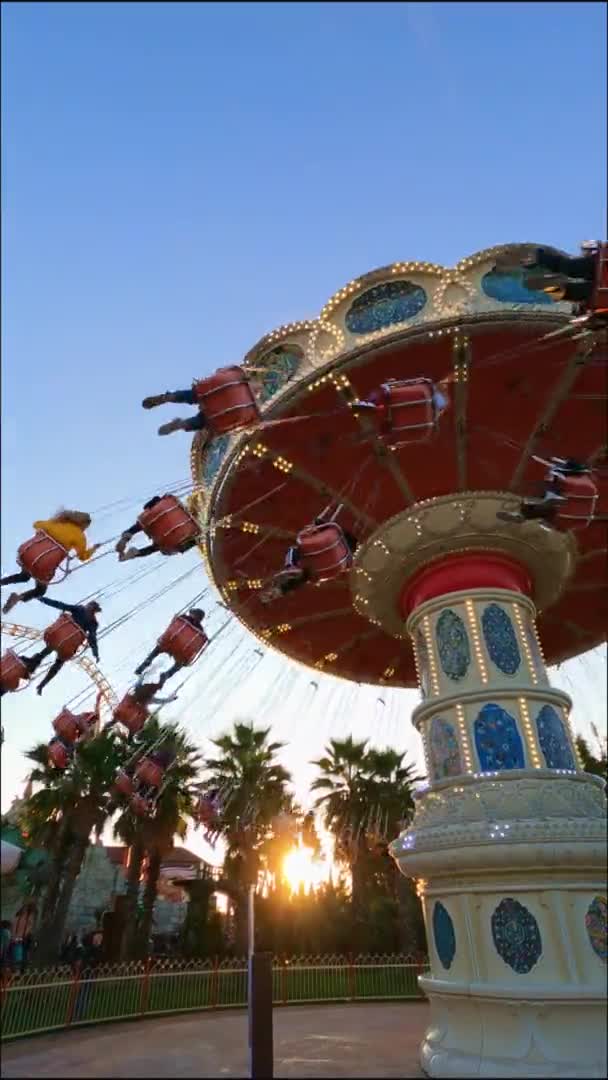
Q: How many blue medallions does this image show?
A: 12